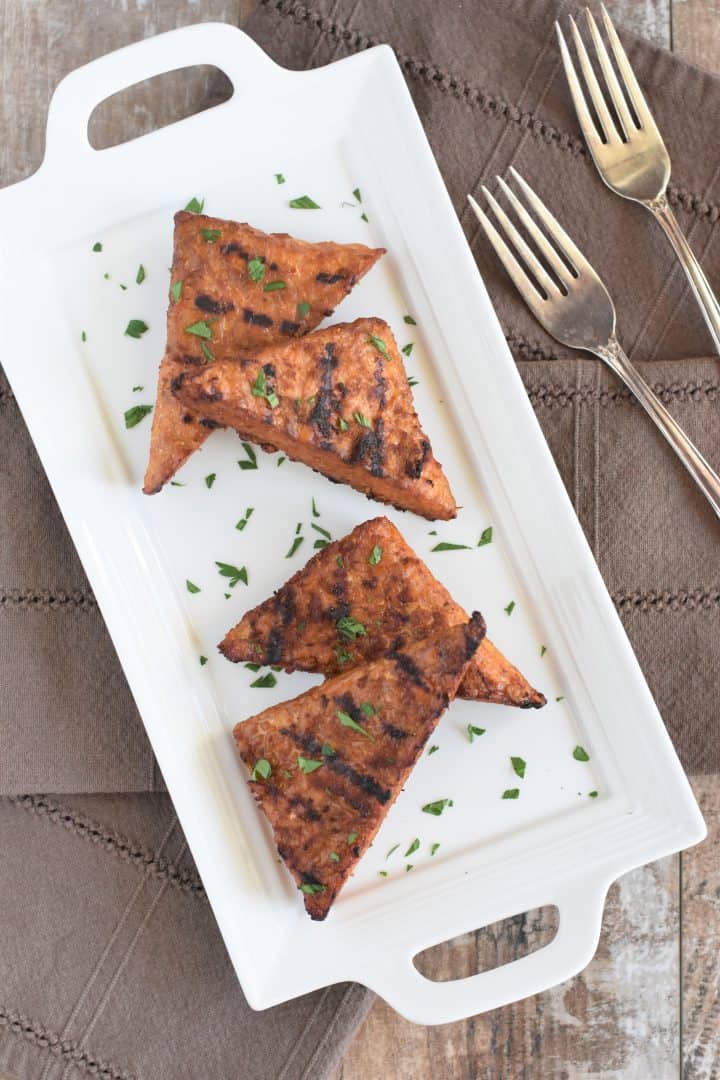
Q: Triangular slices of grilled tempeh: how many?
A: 4